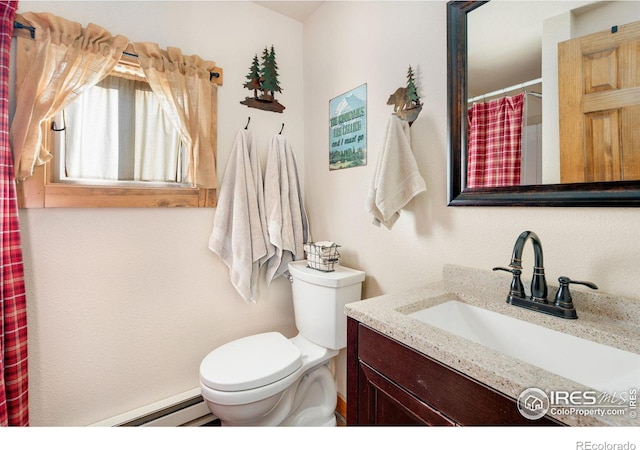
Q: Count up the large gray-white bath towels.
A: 2